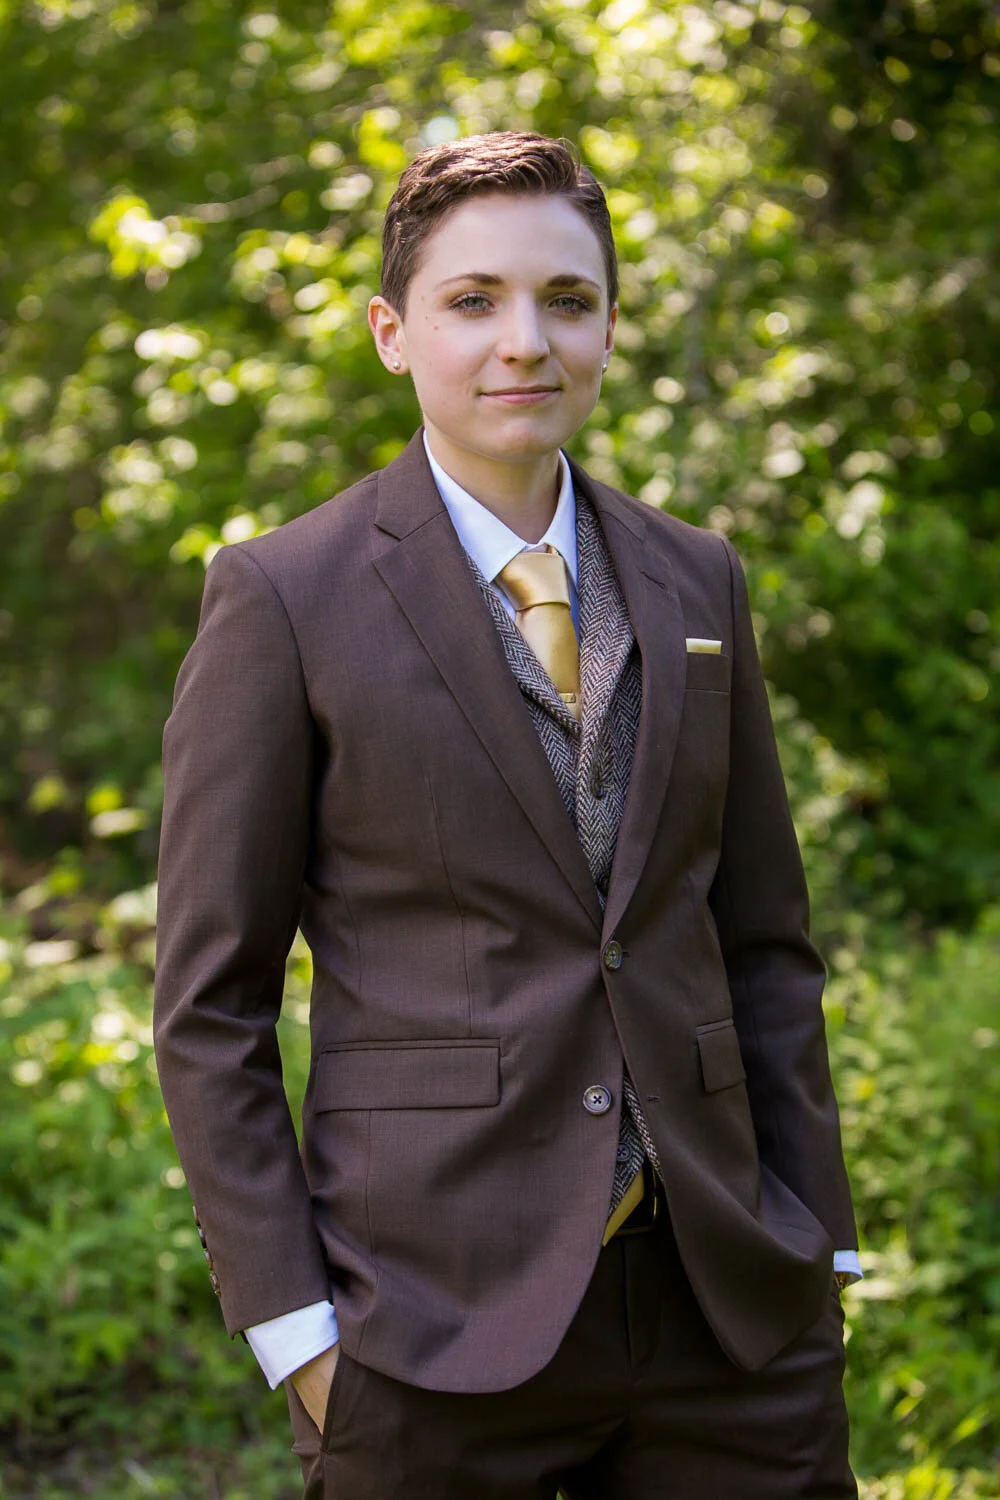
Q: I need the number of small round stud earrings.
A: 2